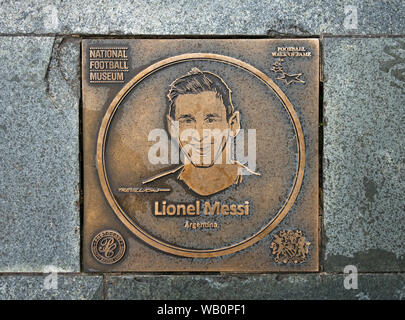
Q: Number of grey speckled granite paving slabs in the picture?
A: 5